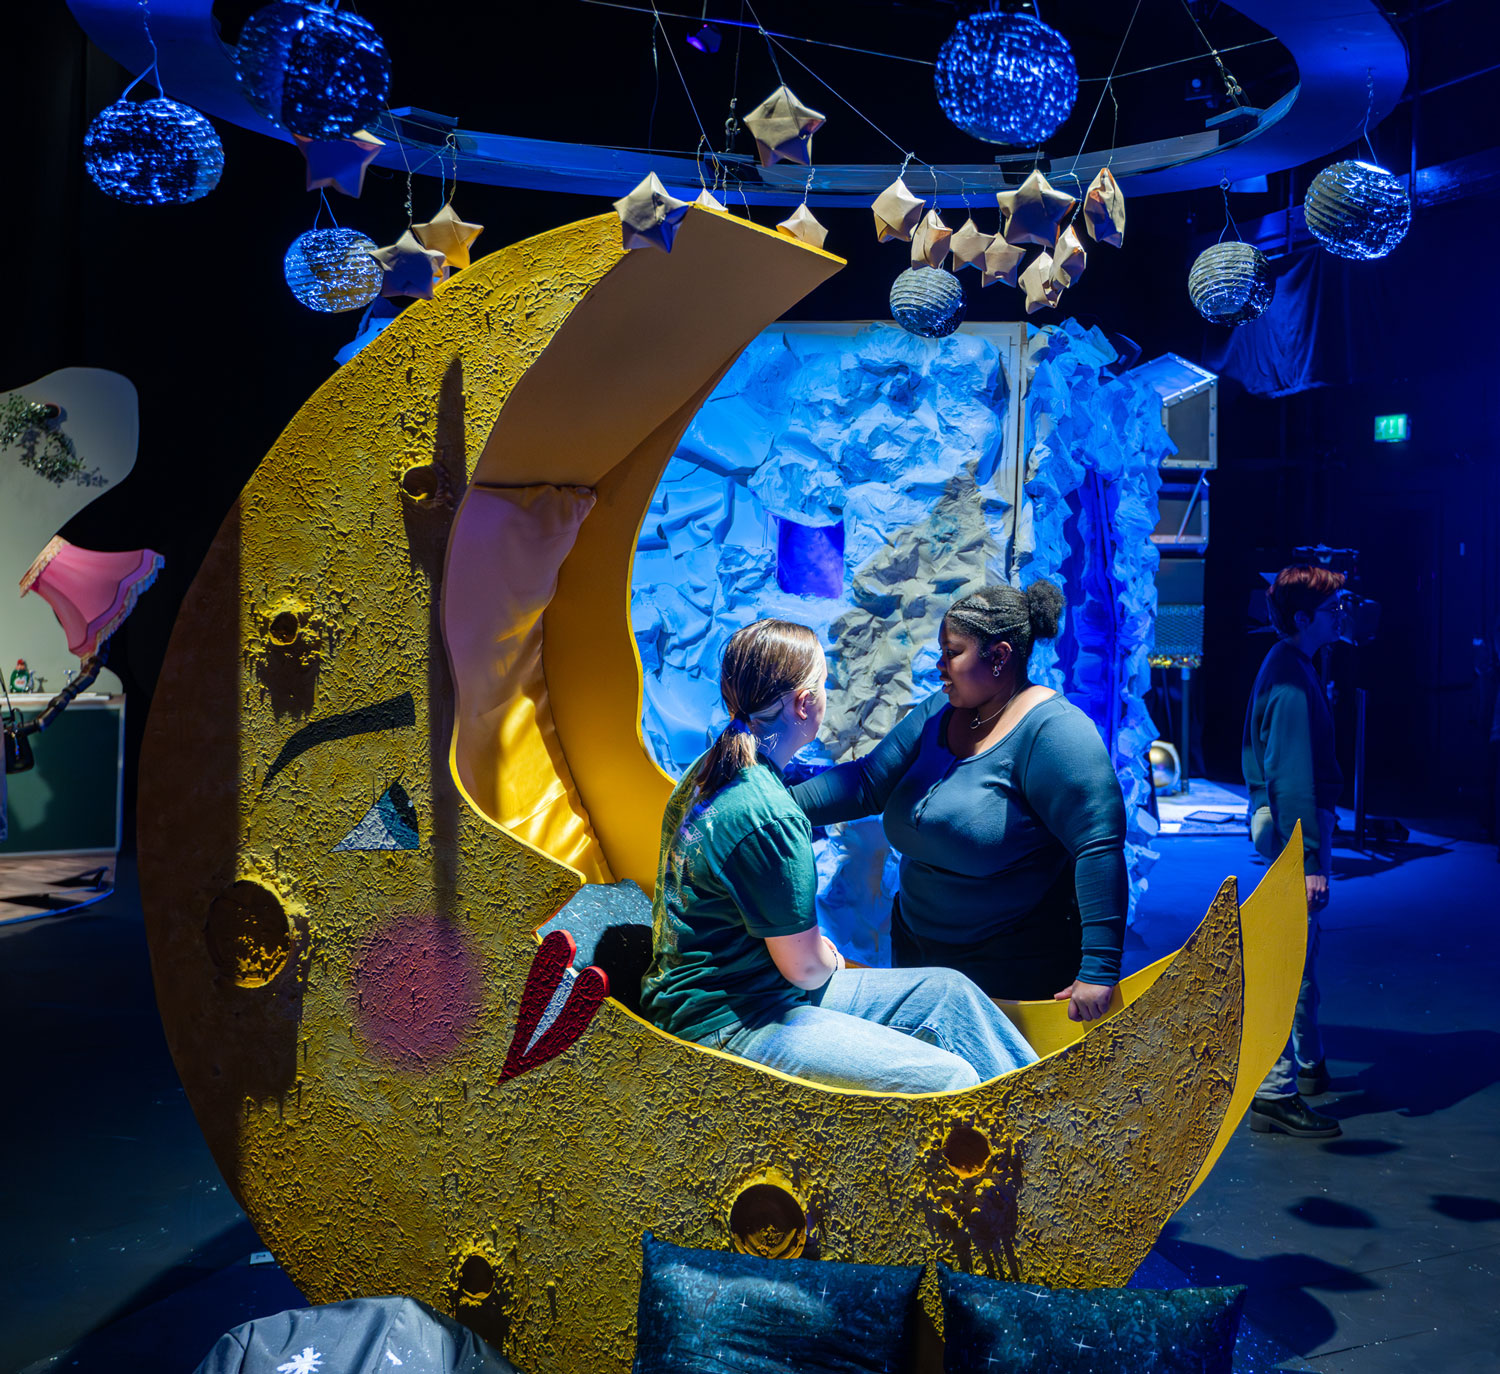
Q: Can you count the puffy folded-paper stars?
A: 15